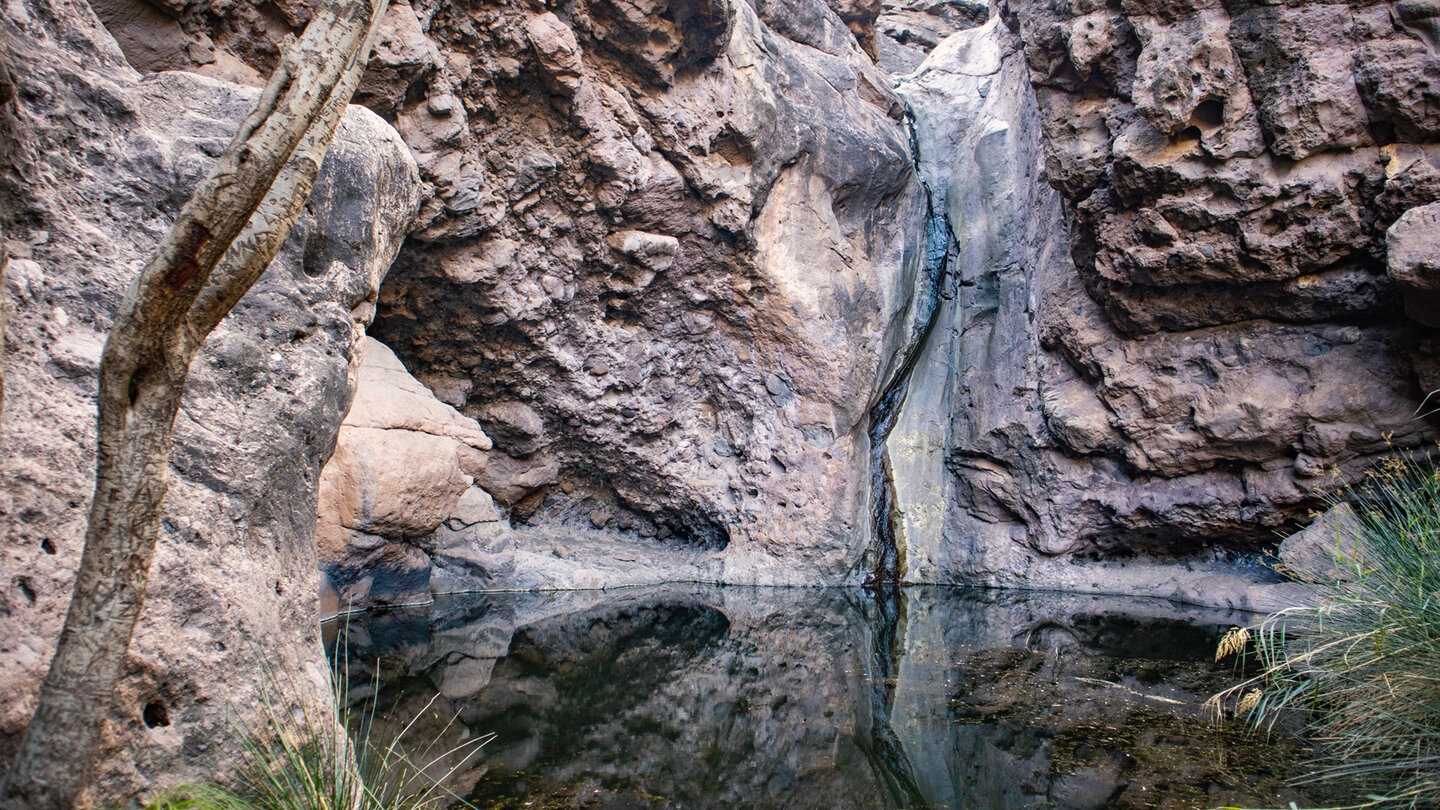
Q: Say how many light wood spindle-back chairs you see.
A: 0